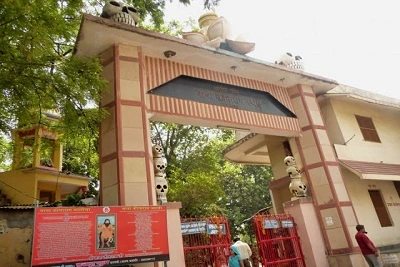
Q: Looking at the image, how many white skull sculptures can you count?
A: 8